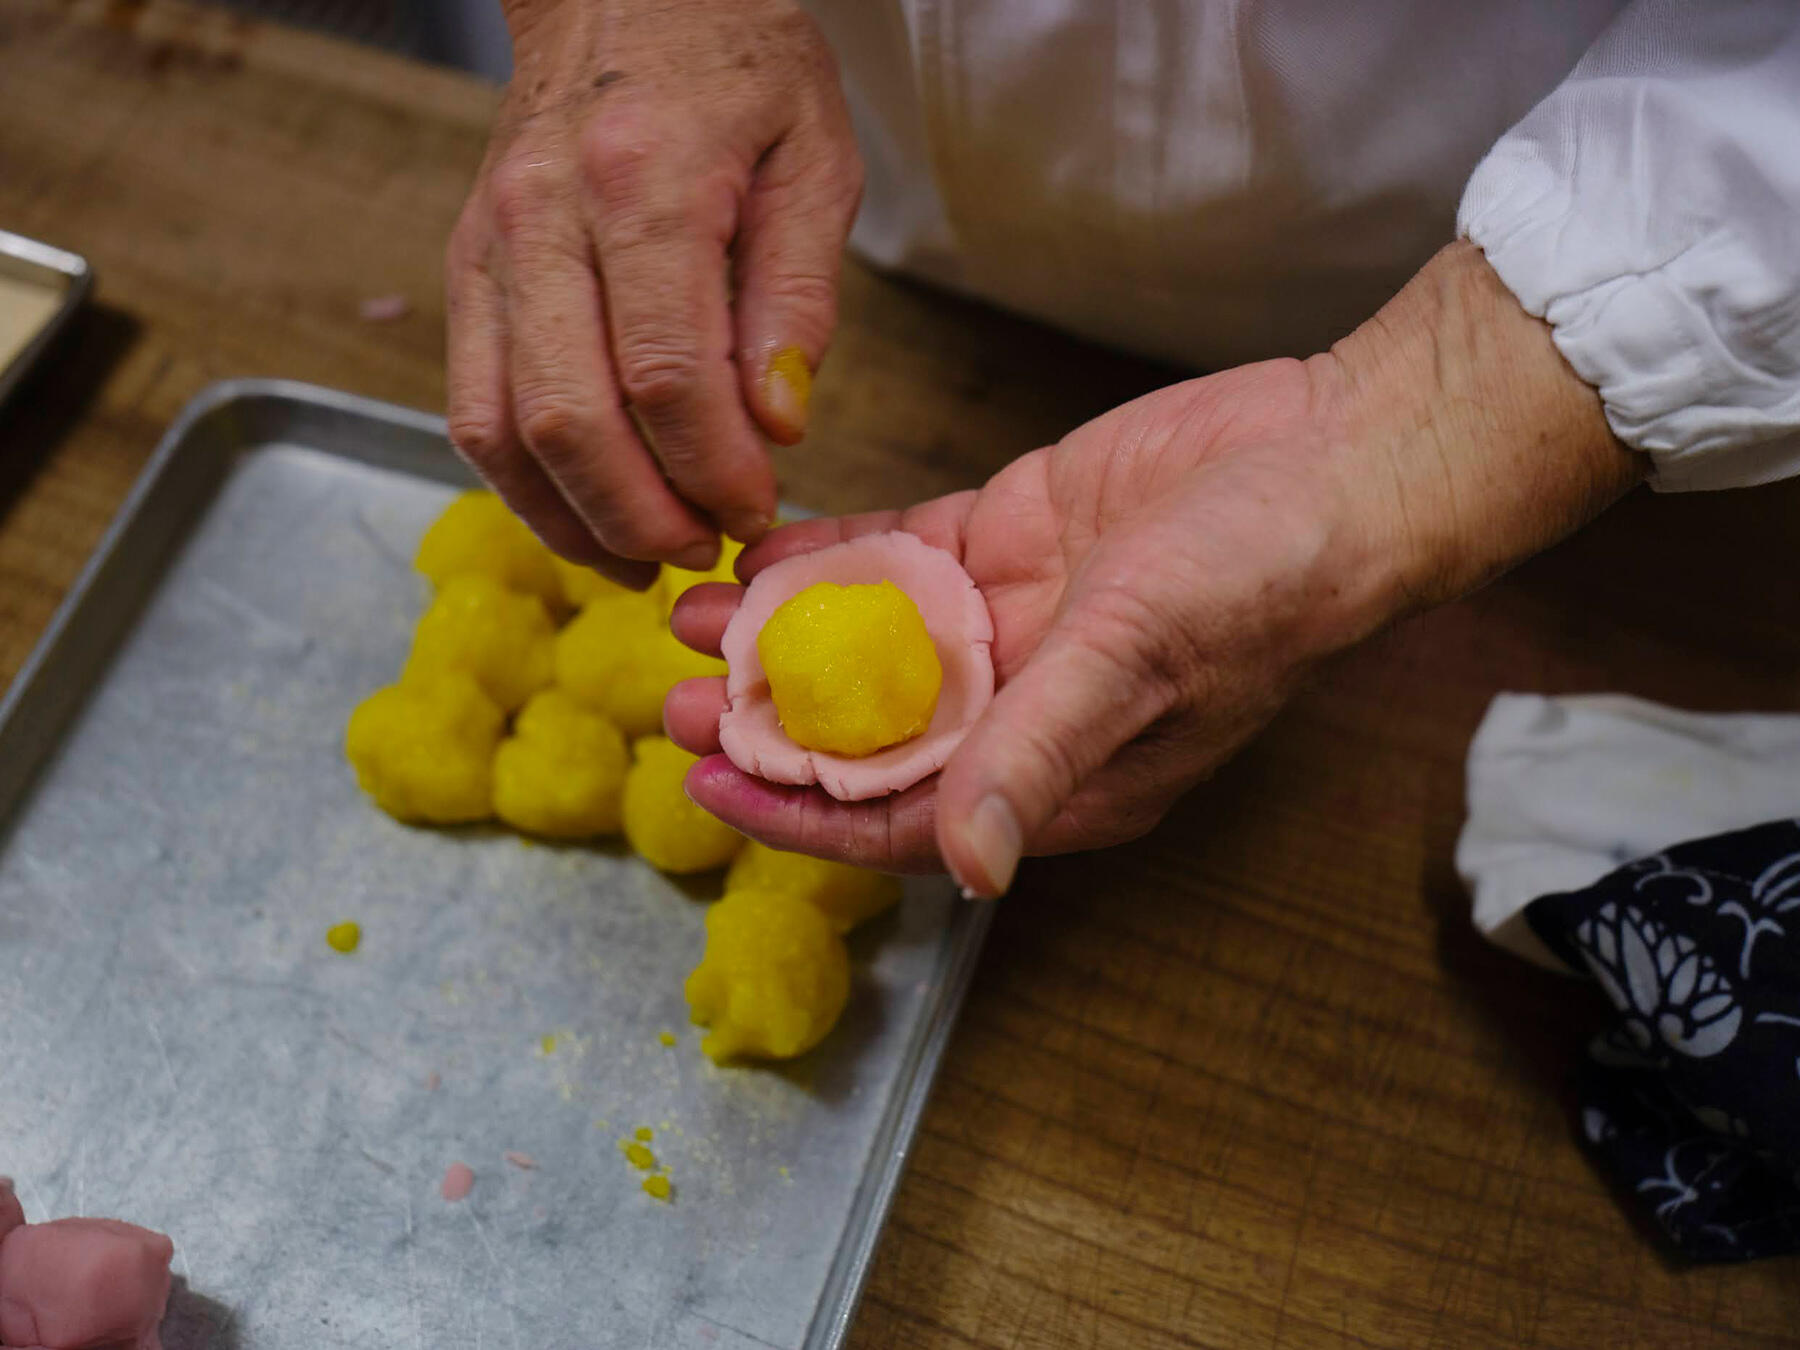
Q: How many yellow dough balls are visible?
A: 11